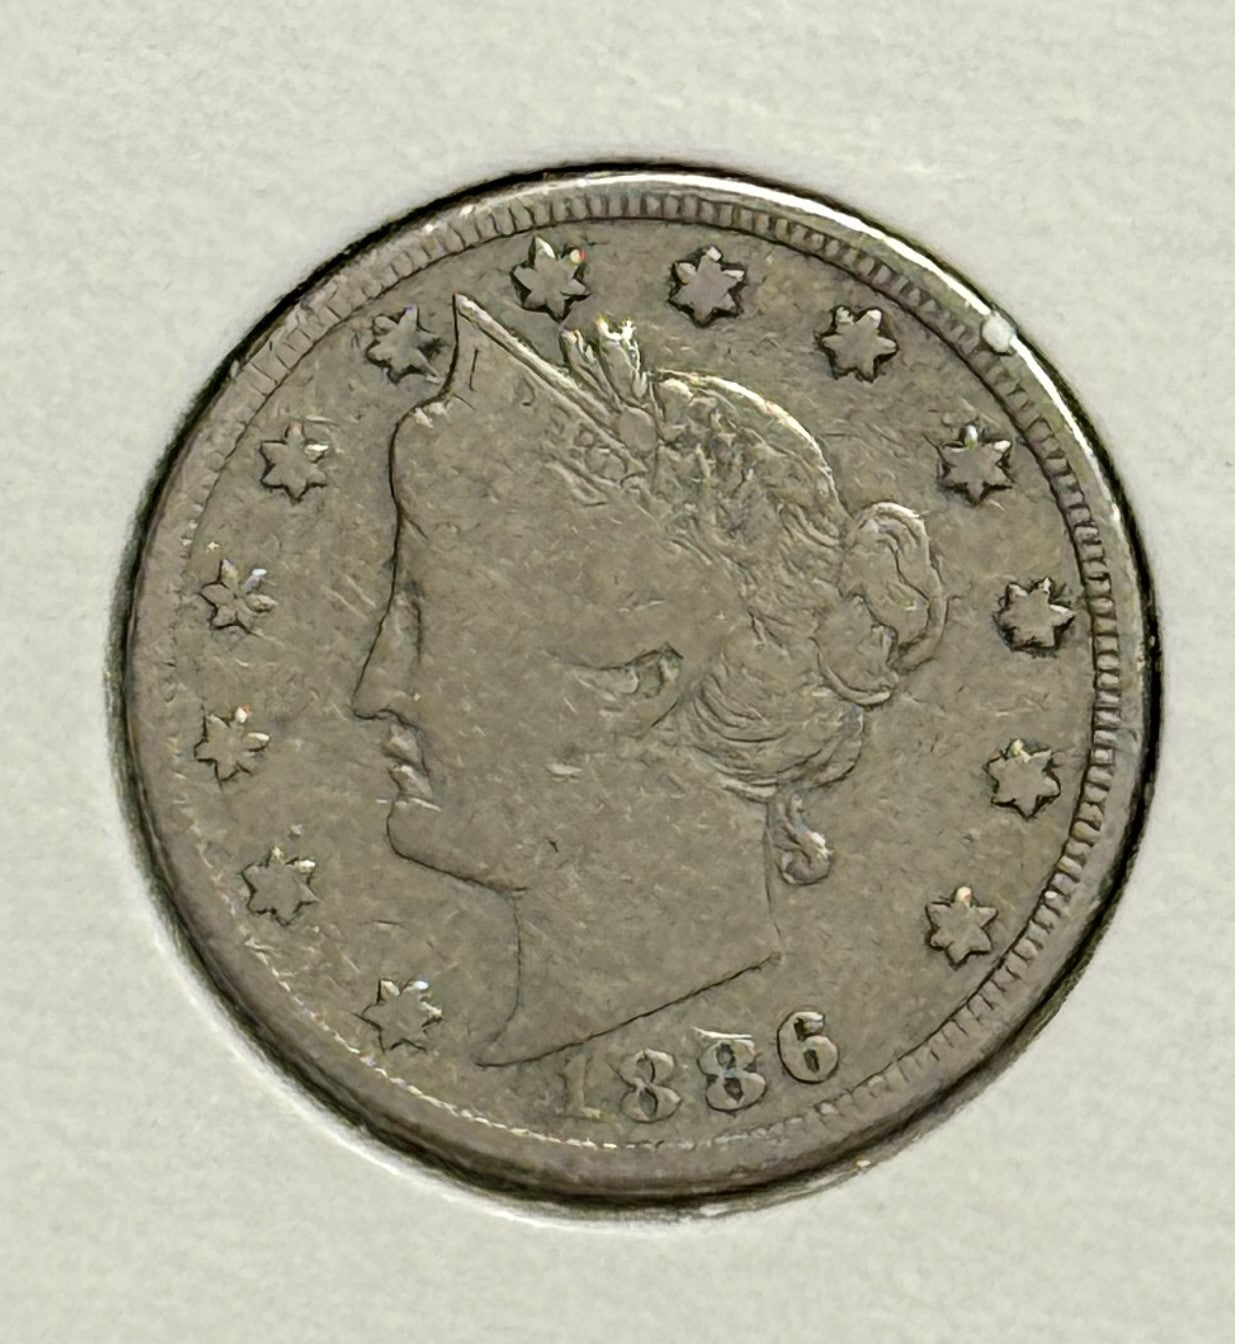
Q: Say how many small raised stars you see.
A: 13